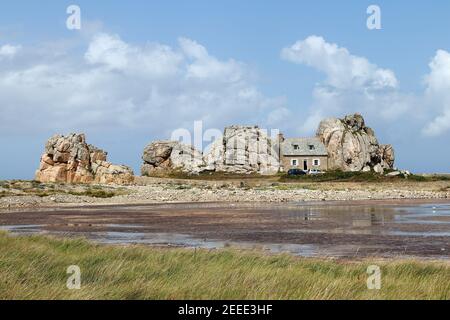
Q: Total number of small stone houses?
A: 1